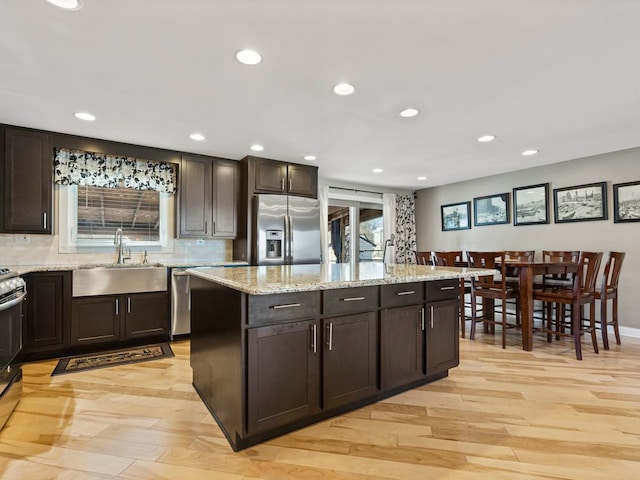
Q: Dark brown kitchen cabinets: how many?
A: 12